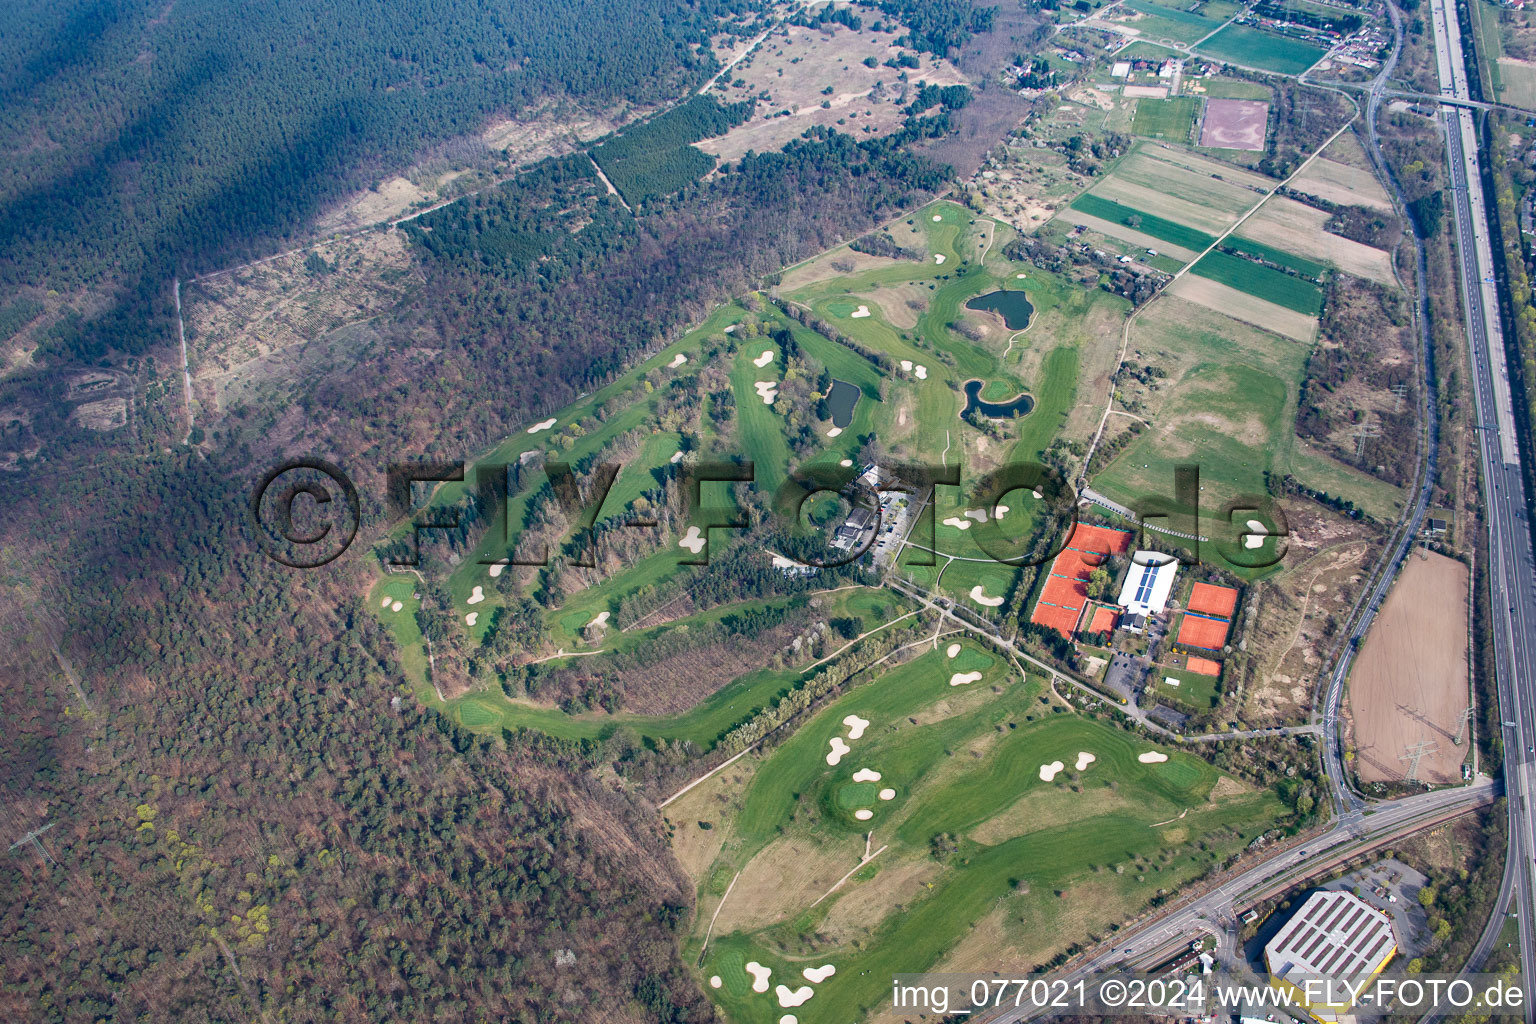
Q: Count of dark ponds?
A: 3